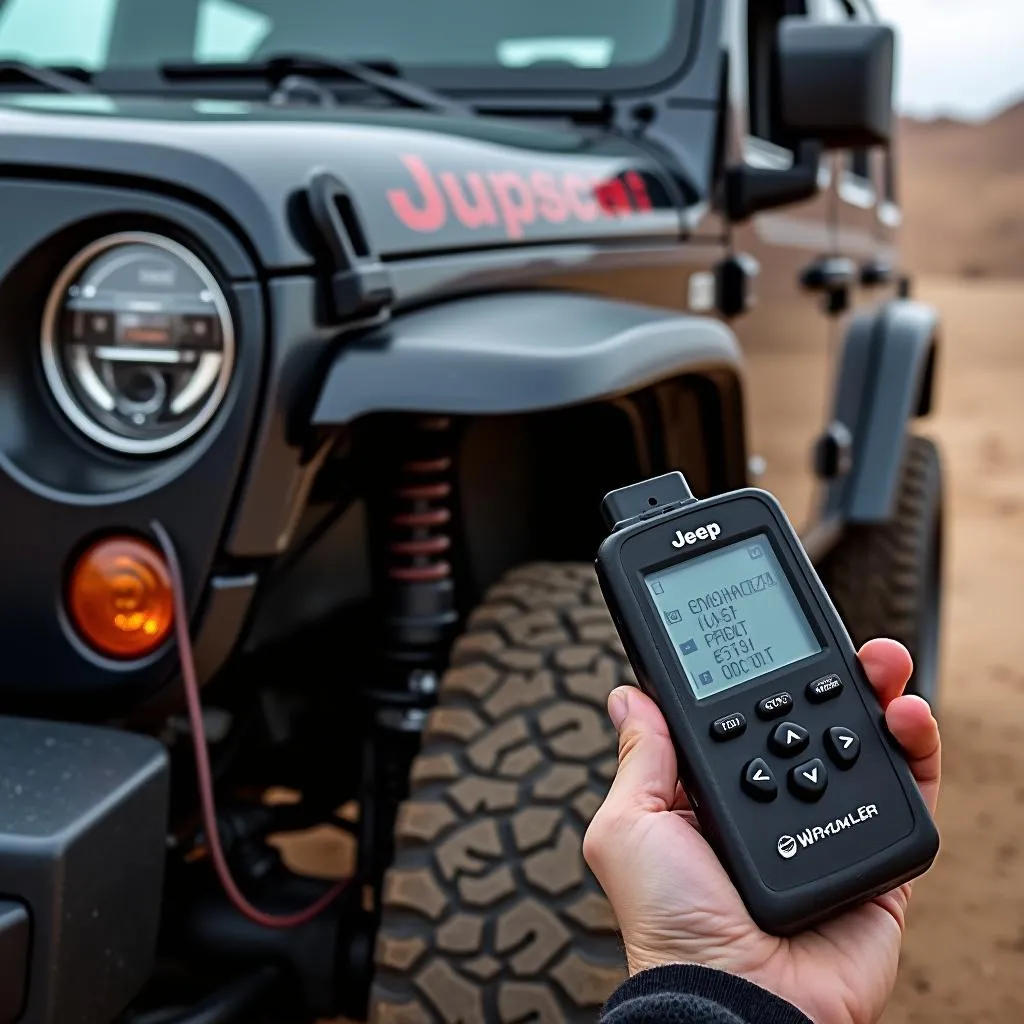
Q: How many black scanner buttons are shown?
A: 7